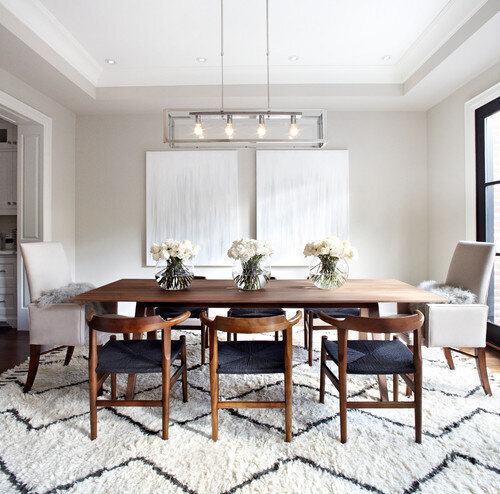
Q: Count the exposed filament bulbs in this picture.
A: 4